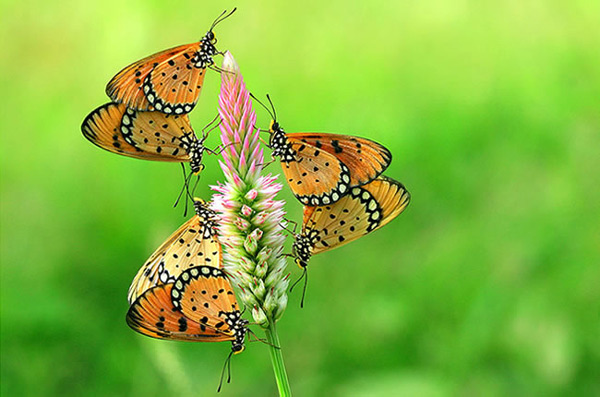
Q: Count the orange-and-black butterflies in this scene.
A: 6